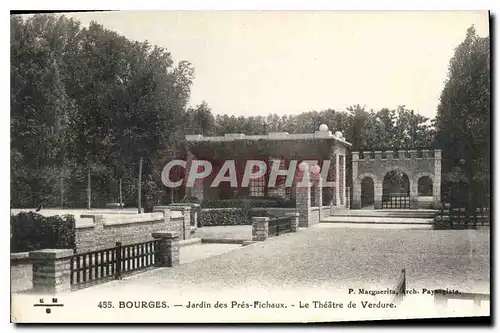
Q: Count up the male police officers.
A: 0